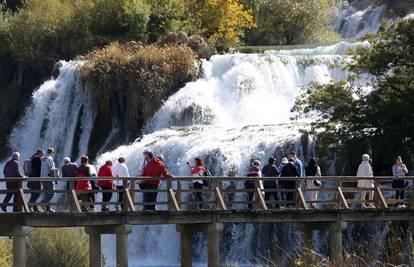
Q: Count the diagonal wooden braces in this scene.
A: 9